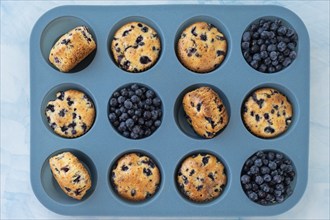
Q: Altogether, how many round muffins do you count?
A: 6